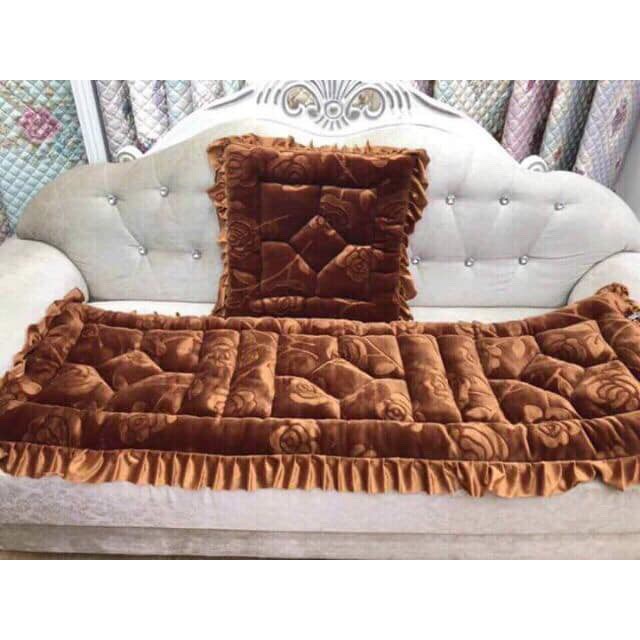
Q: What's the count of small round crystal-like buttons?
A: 10